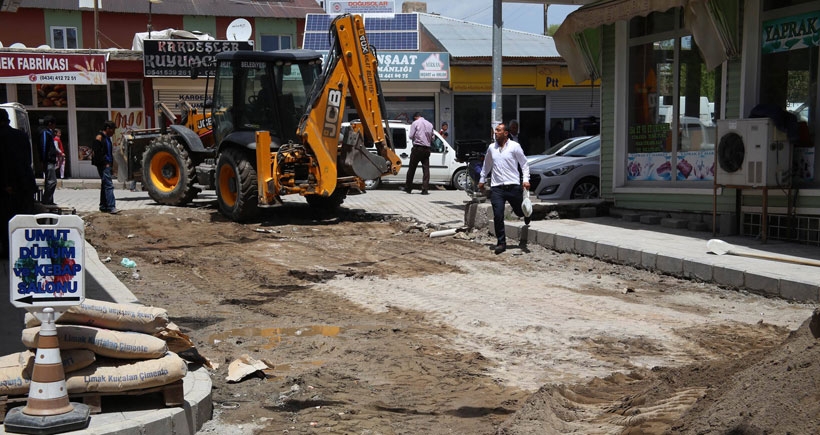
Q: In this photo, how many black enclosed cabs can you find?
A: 1